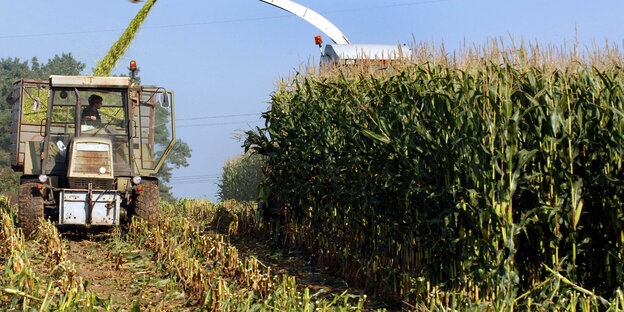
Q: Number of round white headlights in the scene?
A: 2